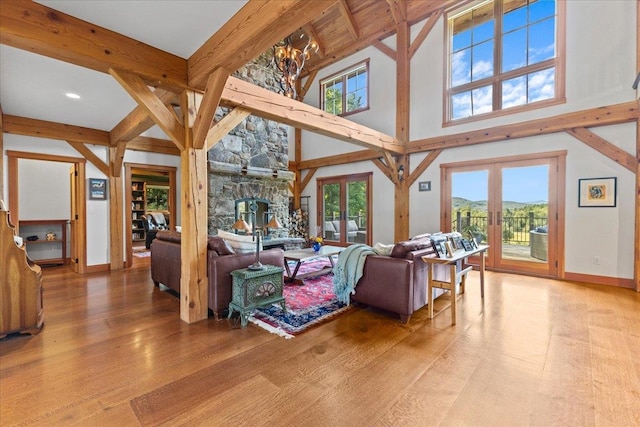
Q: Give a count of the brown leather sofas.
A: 2